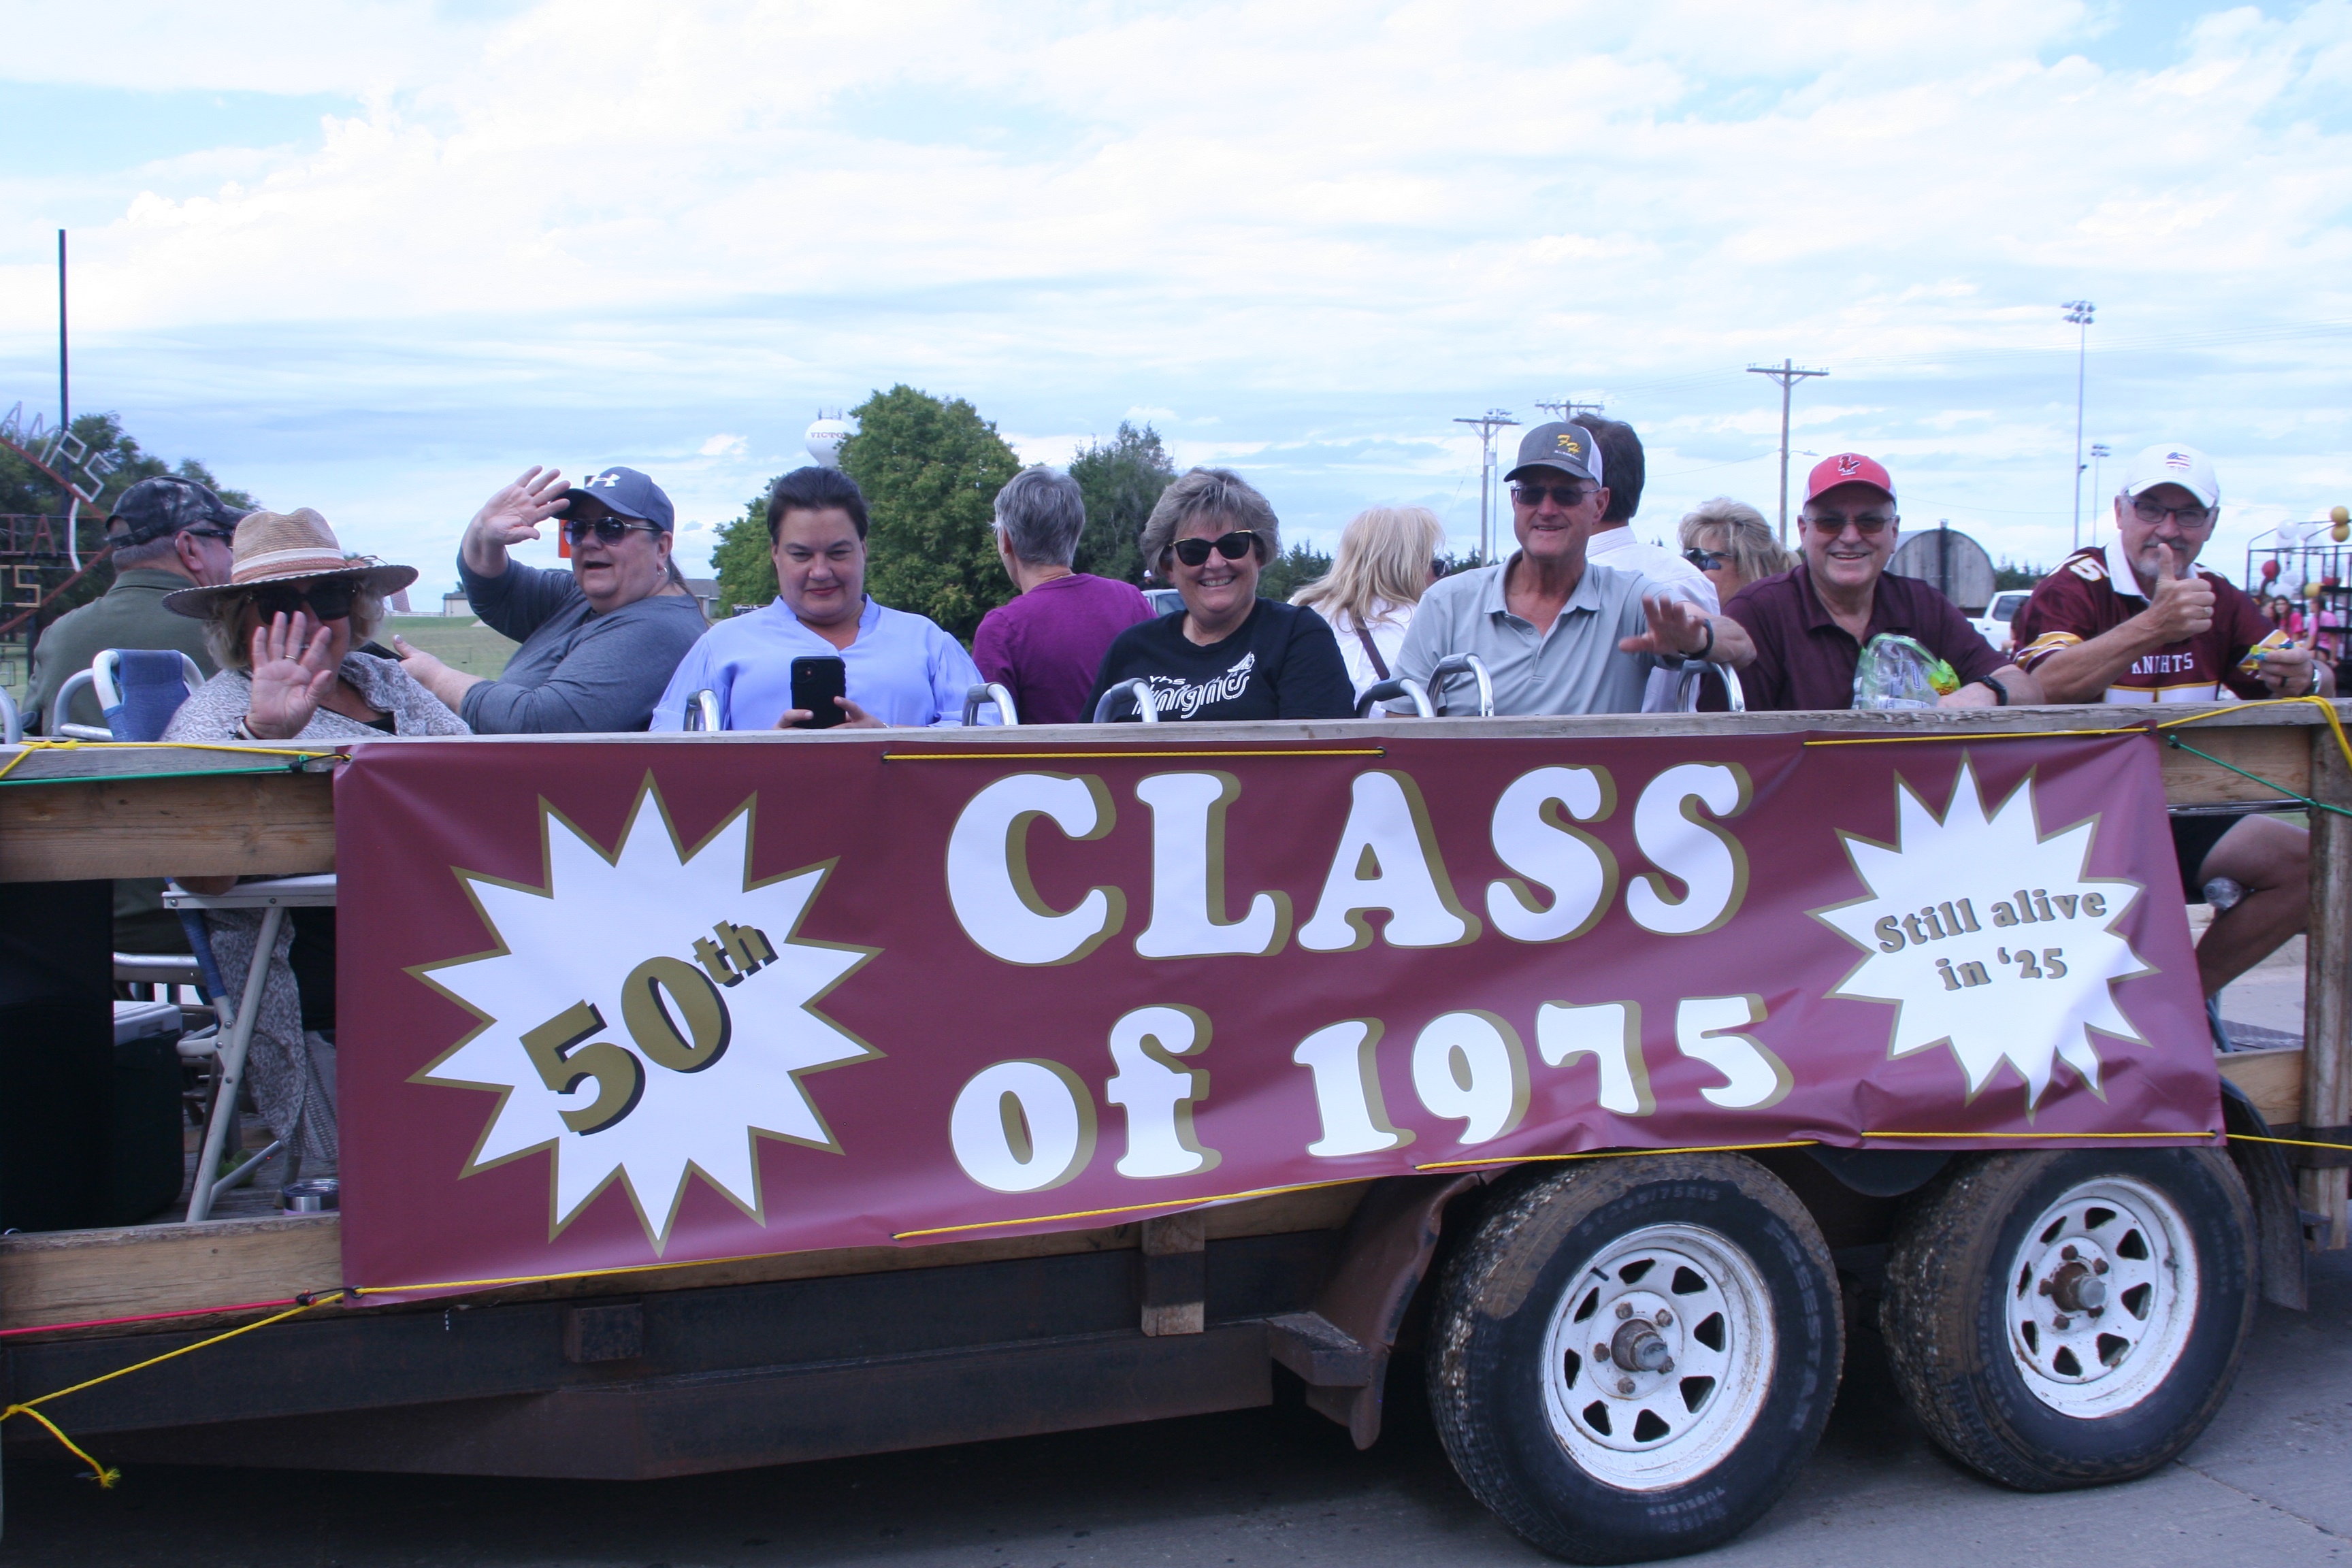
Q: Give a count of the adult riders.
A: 12